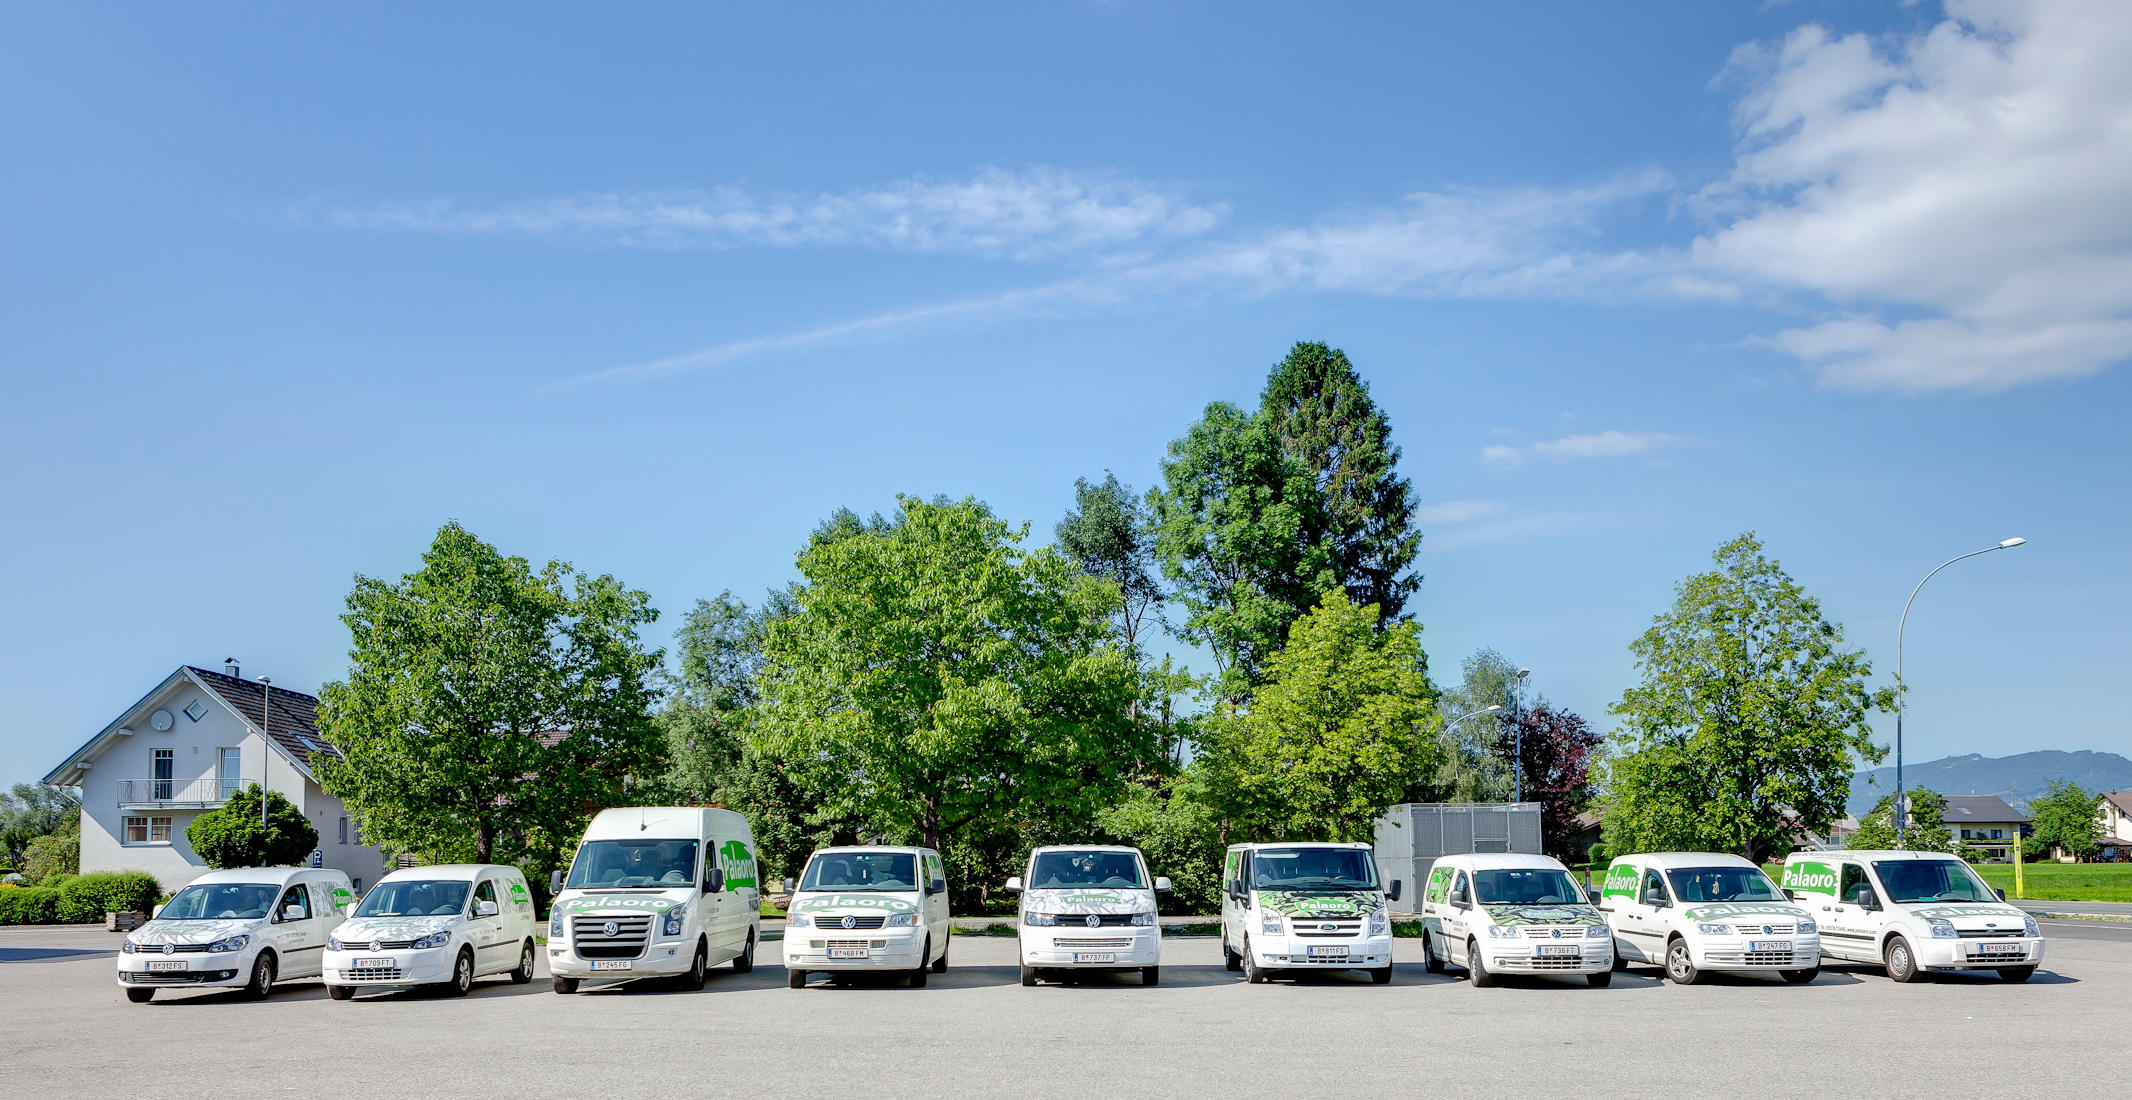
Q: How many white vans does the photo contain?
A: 9